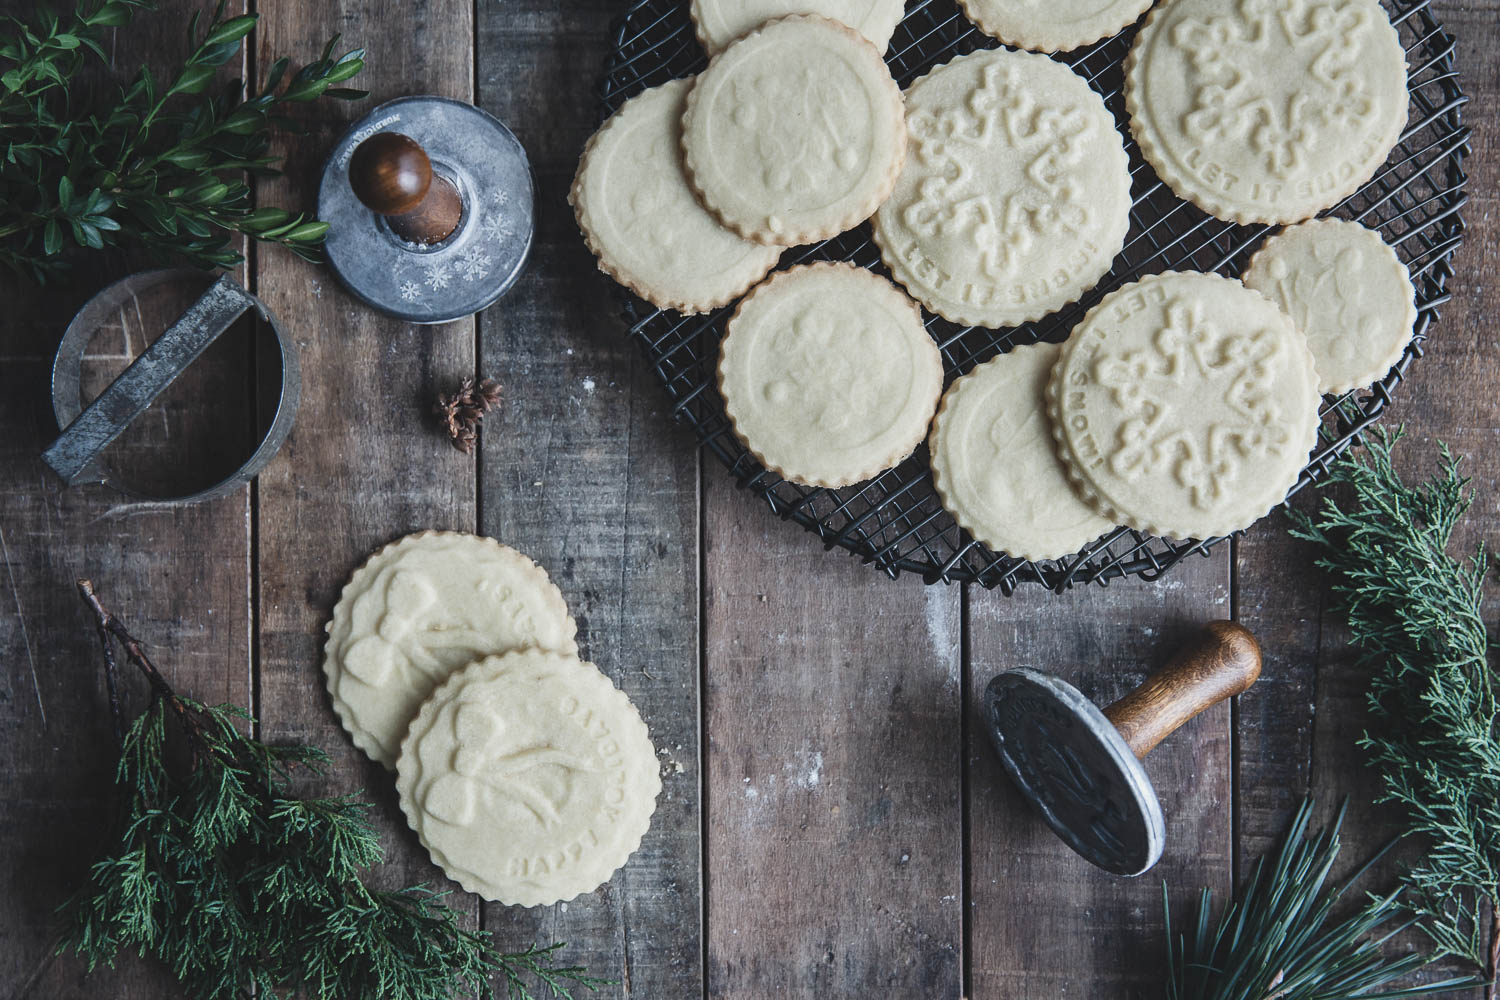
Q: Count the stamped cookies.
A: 12